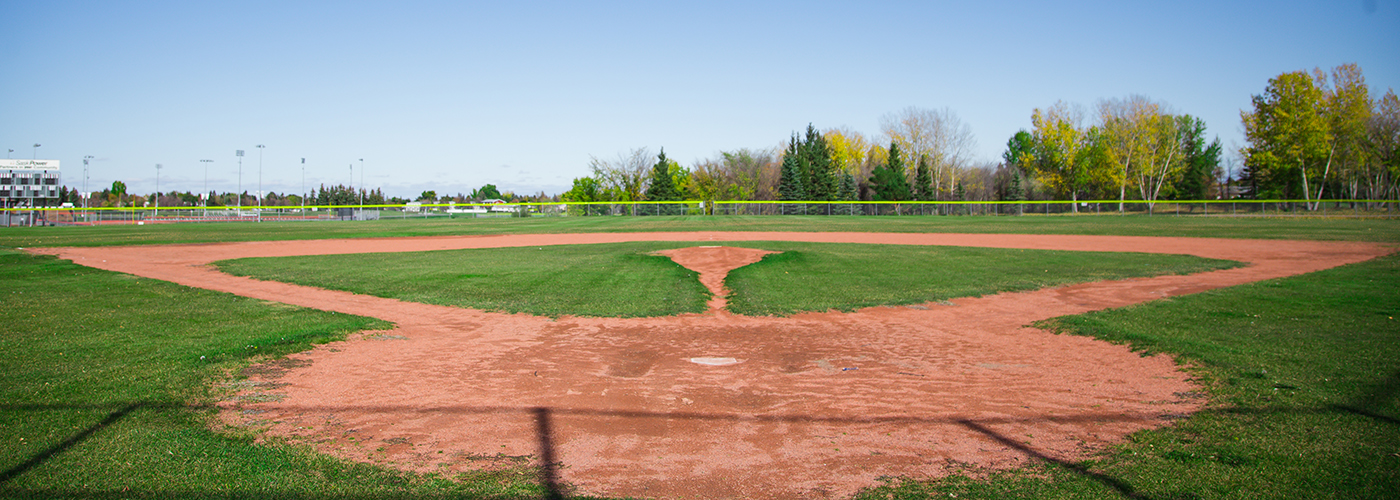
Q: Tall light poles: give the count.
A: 11